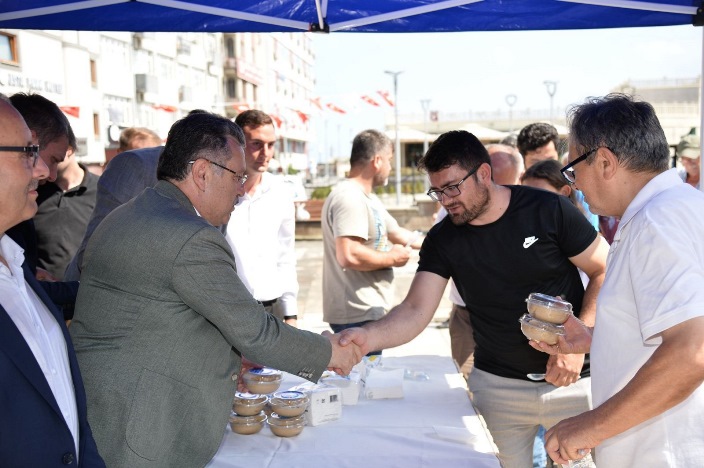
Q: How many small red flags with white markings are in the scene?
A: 9